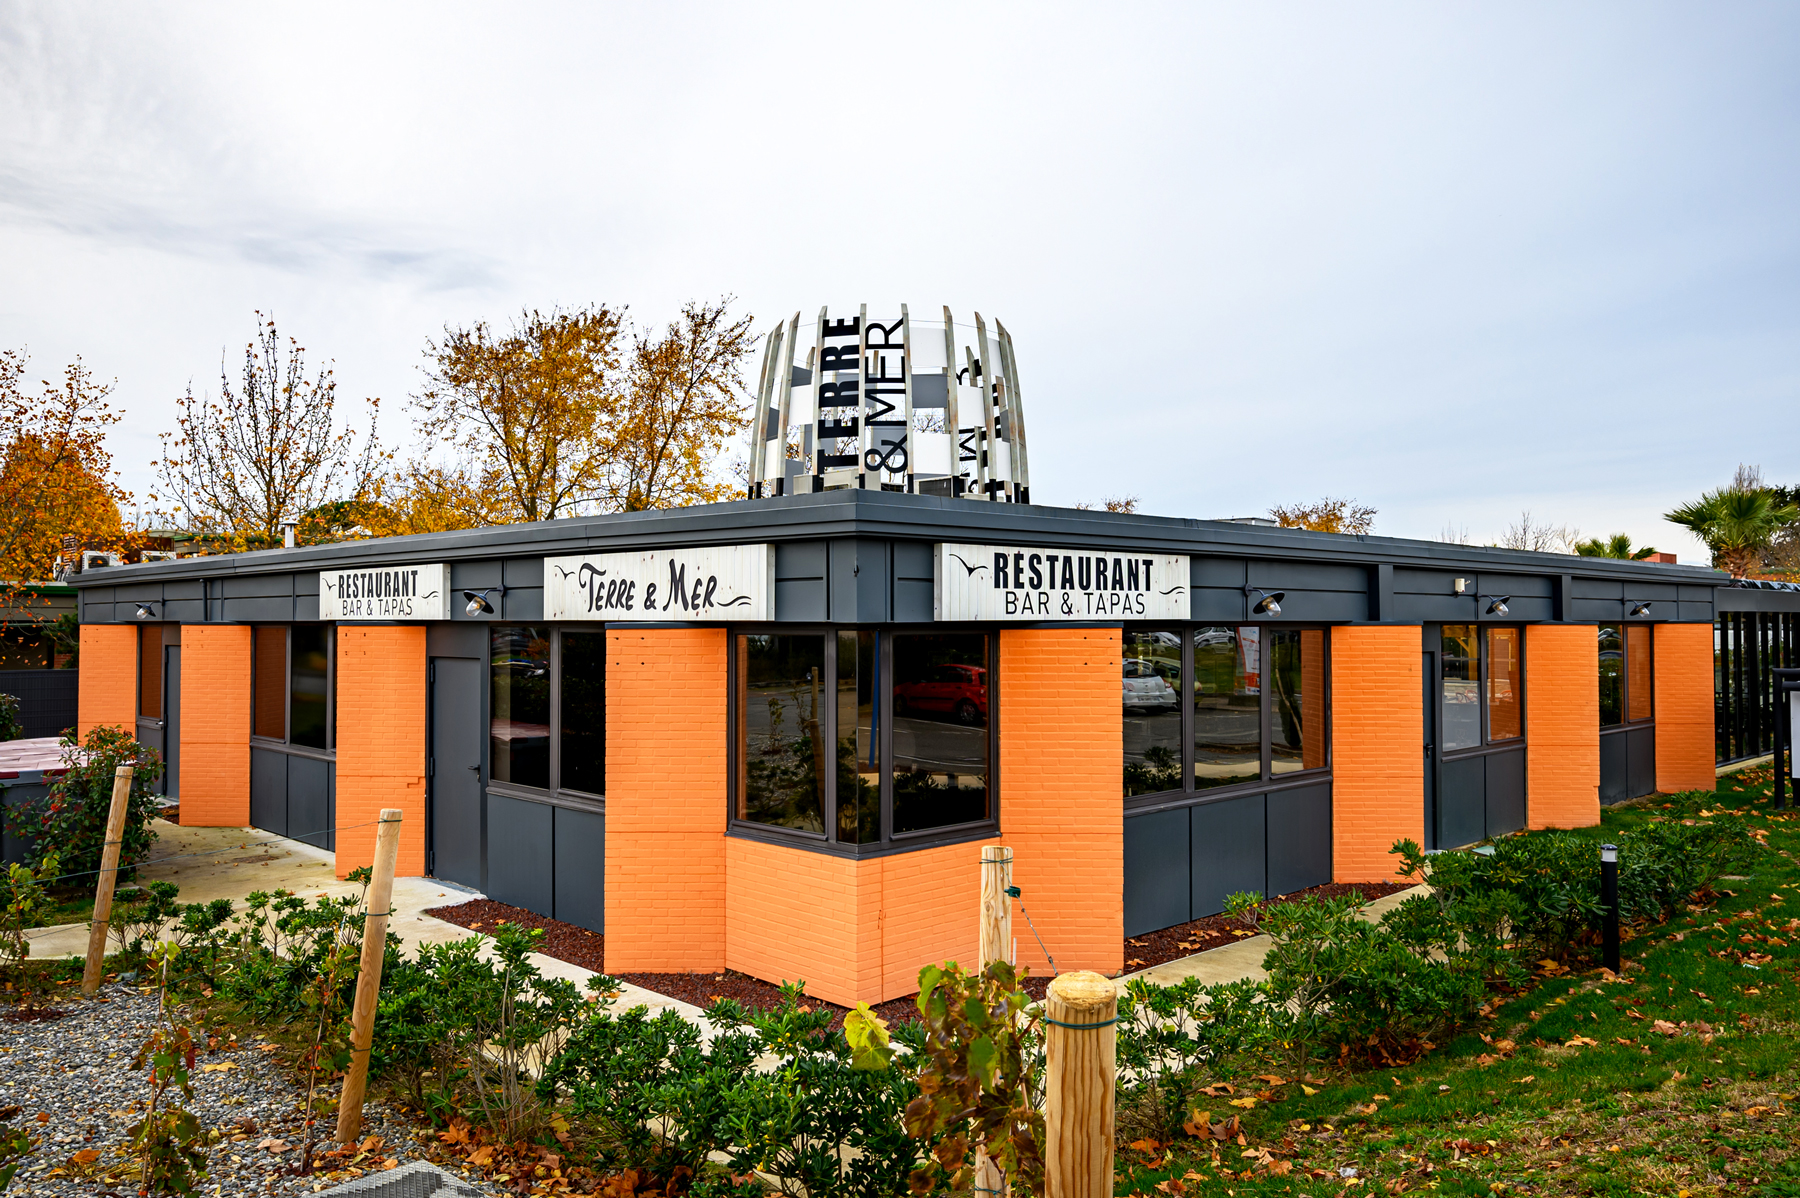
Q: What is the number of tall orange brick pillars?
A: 8